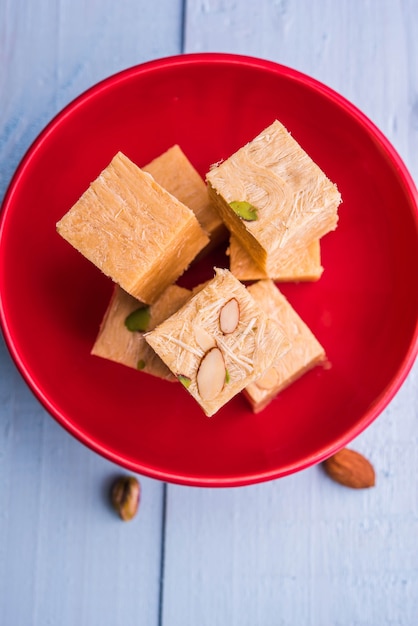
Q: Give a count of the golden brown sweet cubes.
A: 7